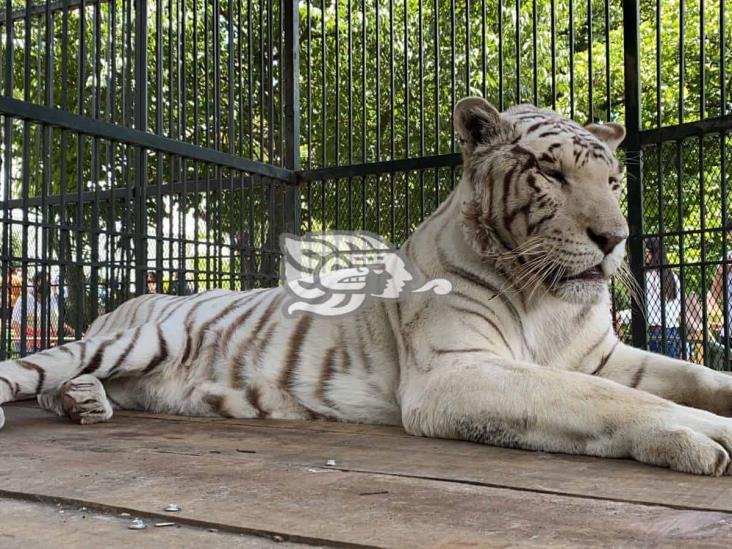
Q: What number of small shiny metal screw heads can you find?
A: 3